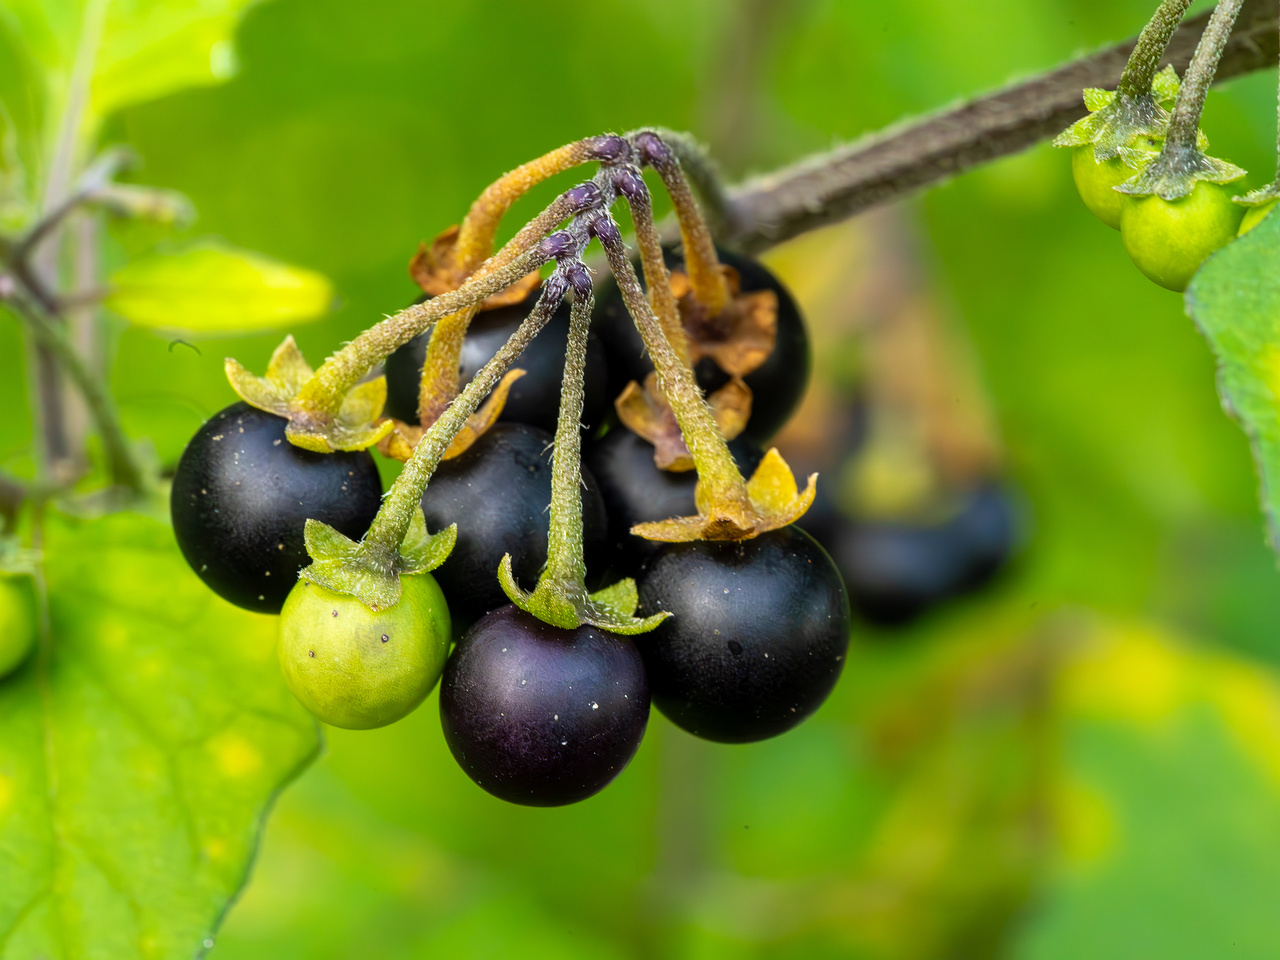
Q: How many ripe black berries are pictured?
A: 7